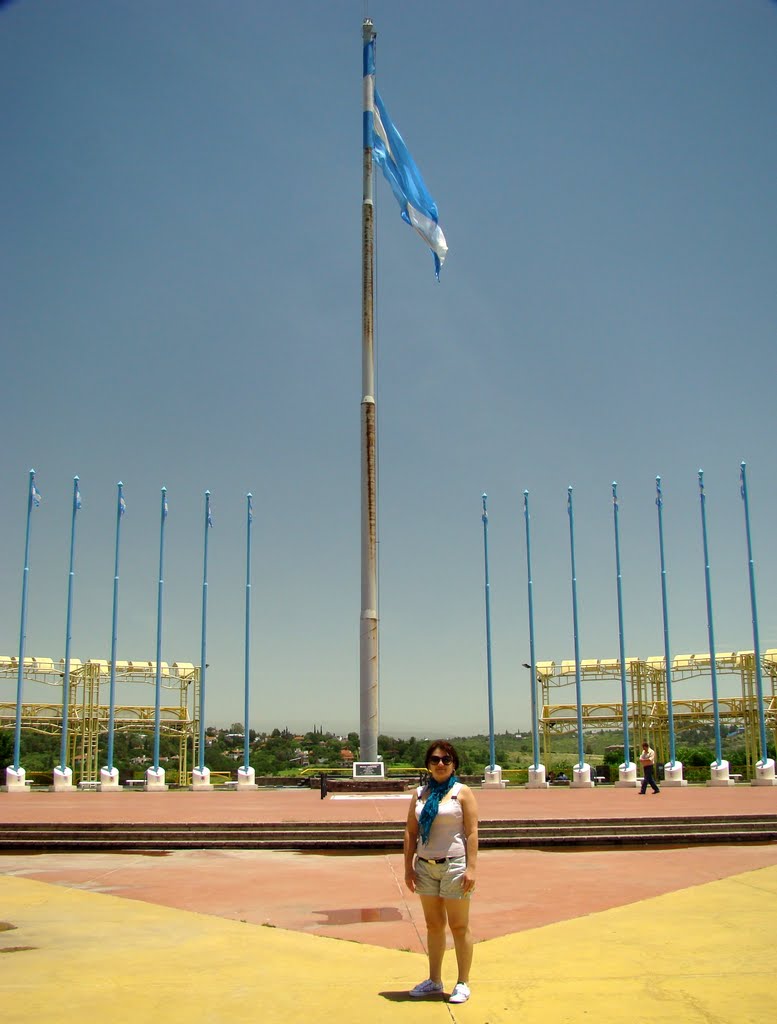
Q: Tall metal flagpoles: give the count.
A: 14